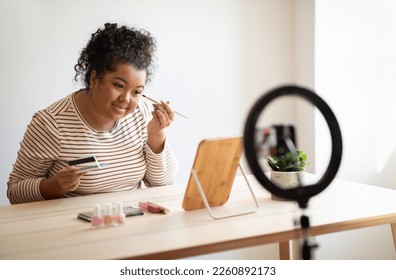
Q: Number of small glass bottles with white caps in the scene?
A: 3